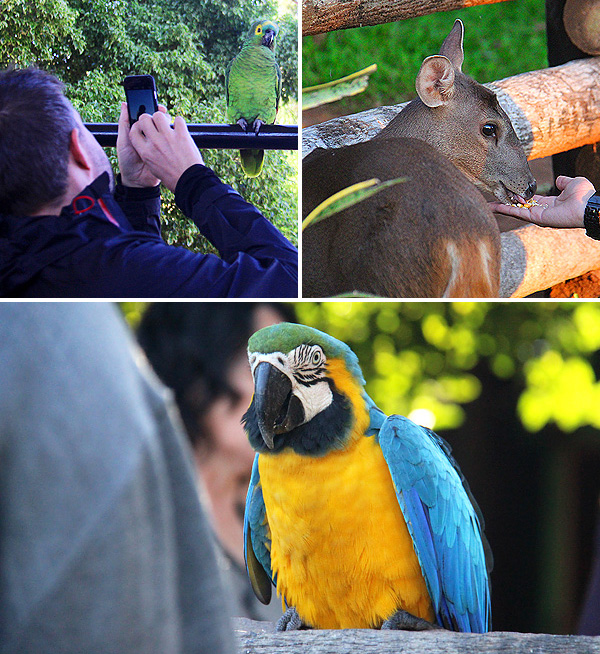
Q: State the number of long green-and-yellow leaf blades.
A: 2